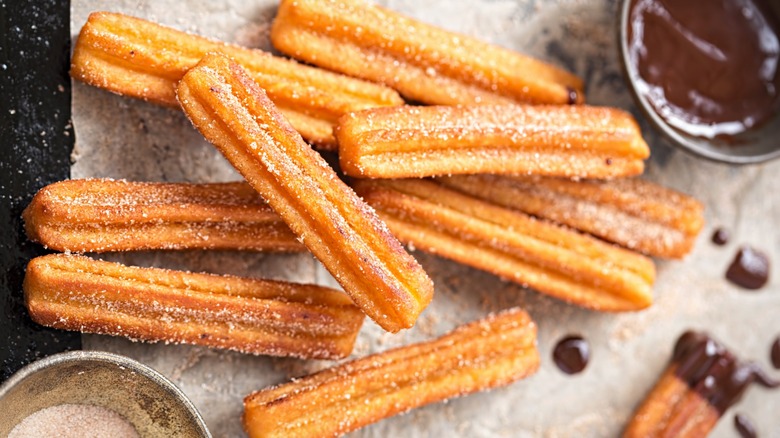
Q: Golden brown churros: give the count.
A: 10